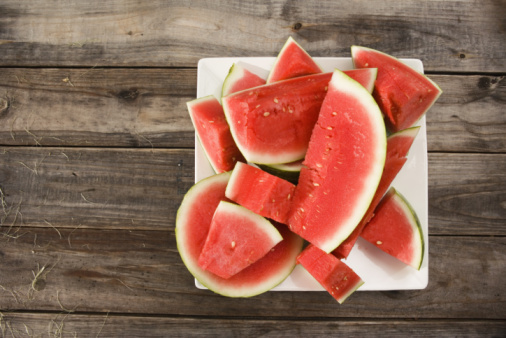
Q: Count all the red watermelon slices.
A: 12